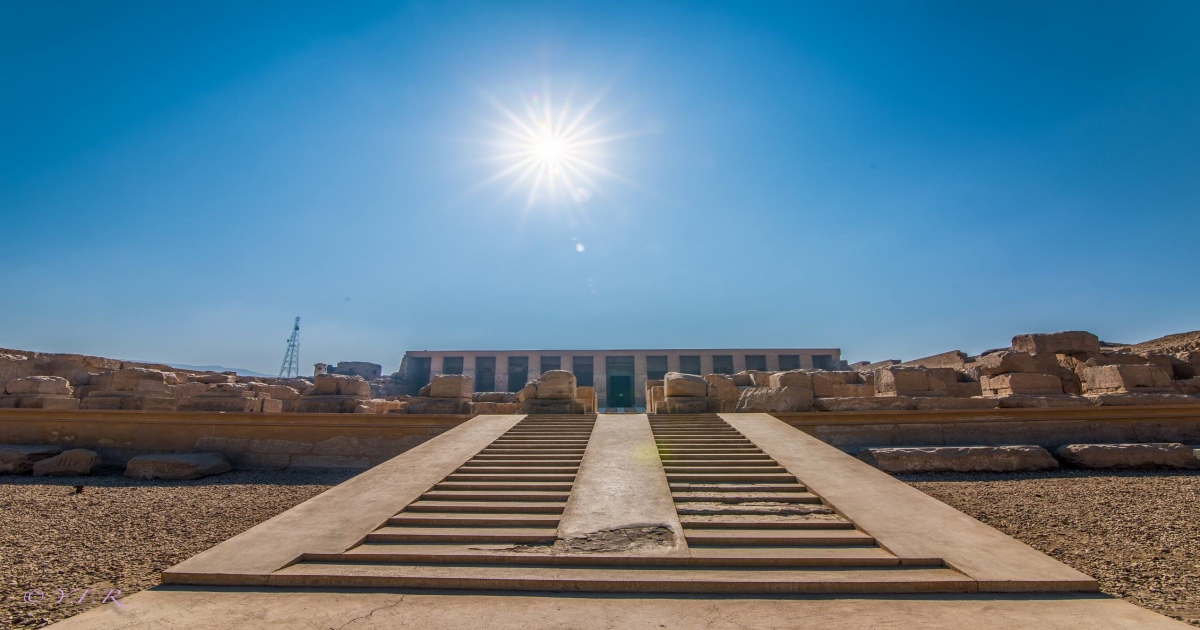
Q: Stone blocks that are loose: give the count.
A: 5